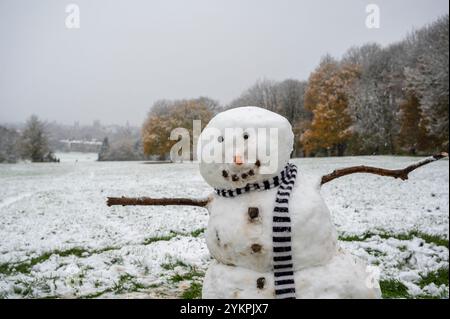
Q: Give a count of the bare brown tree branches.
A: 2